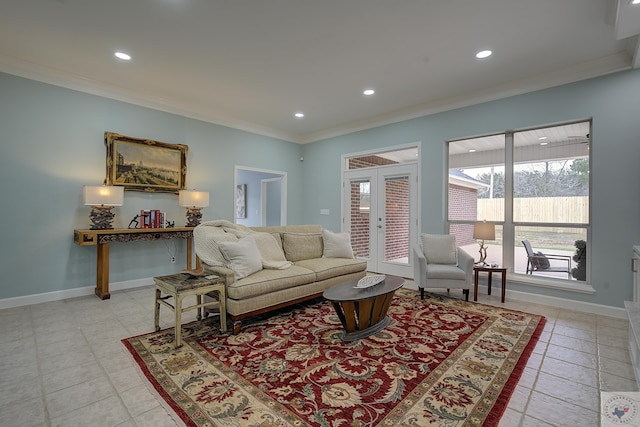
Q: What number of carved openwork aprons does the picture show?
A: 1